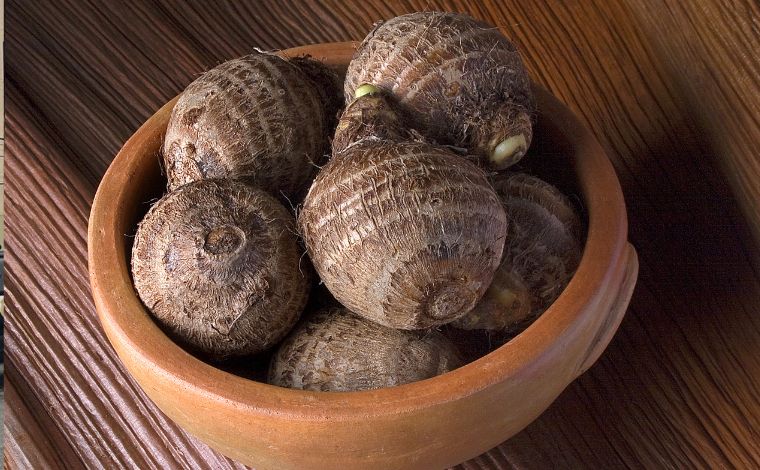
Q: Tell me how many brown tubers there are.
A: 6